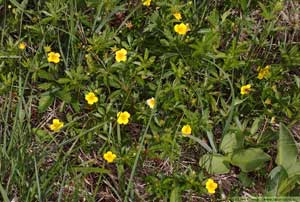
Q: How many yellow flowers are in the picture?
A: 15